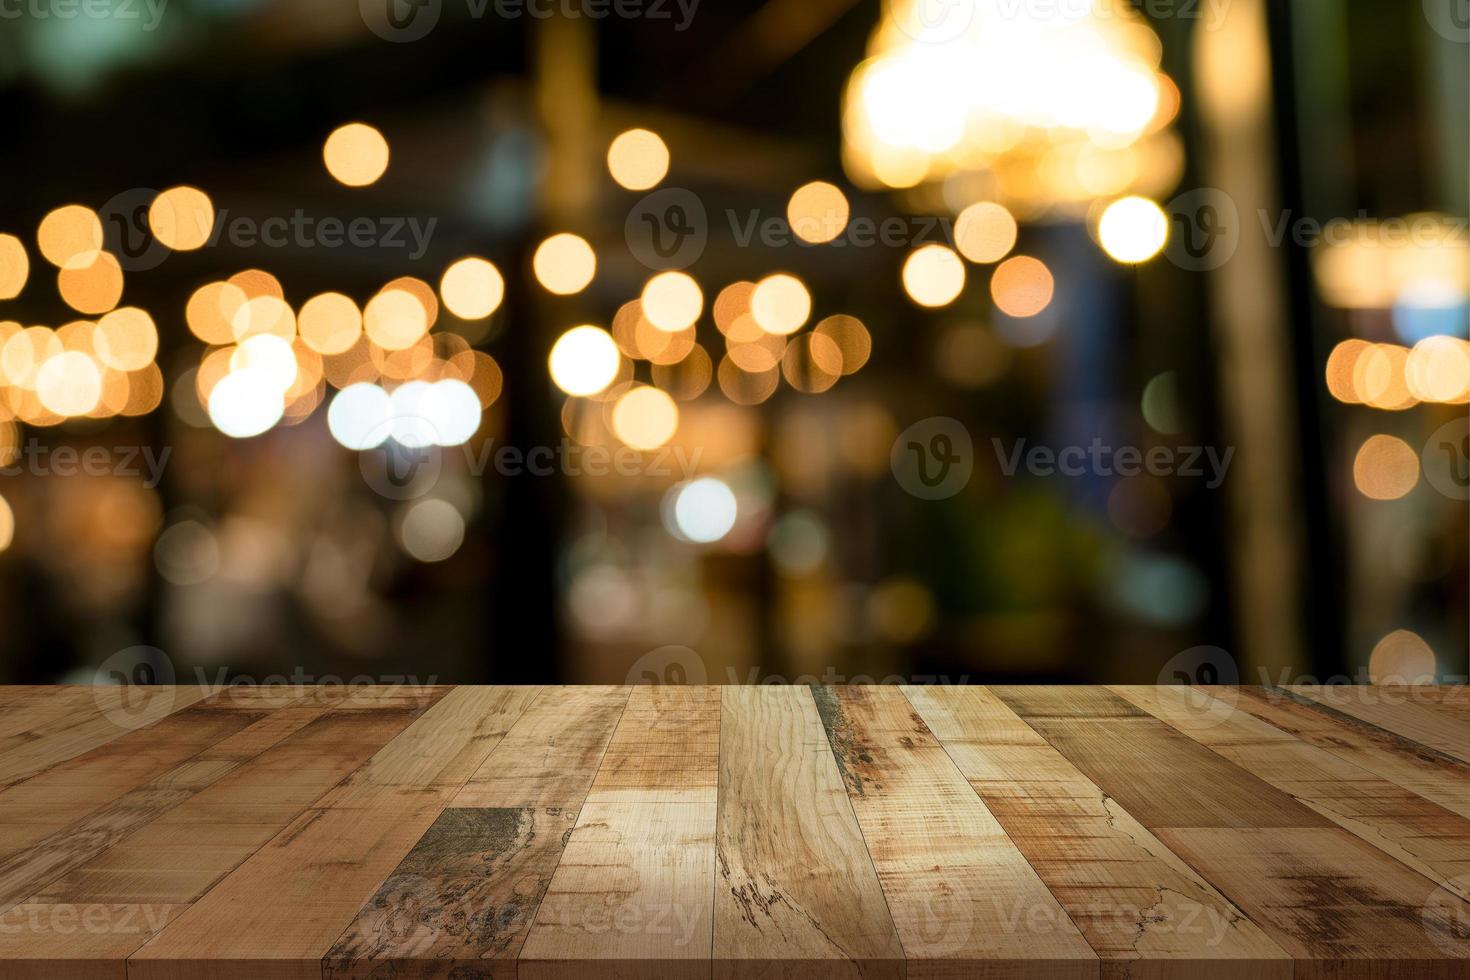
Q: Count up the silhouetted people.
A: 0